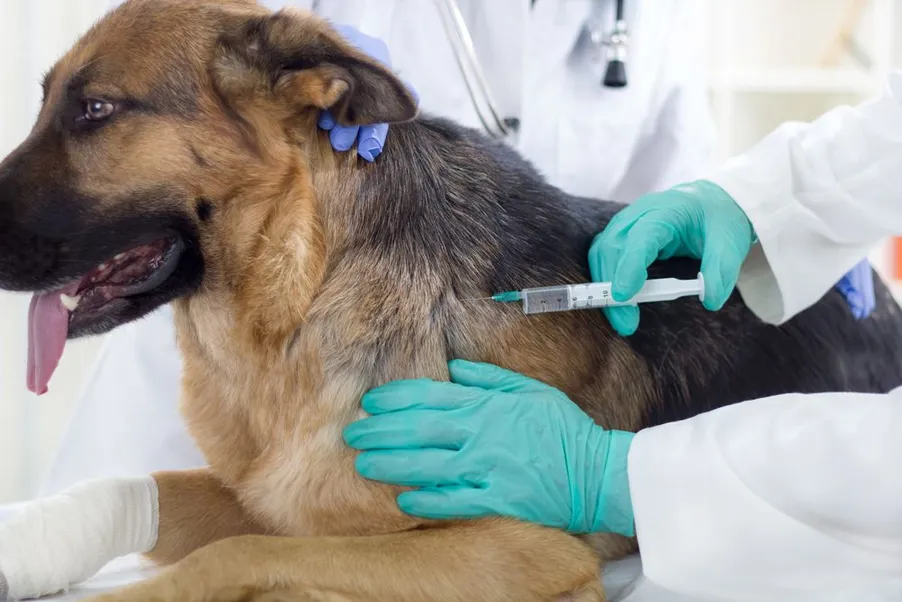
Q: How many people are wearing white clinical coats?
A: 2